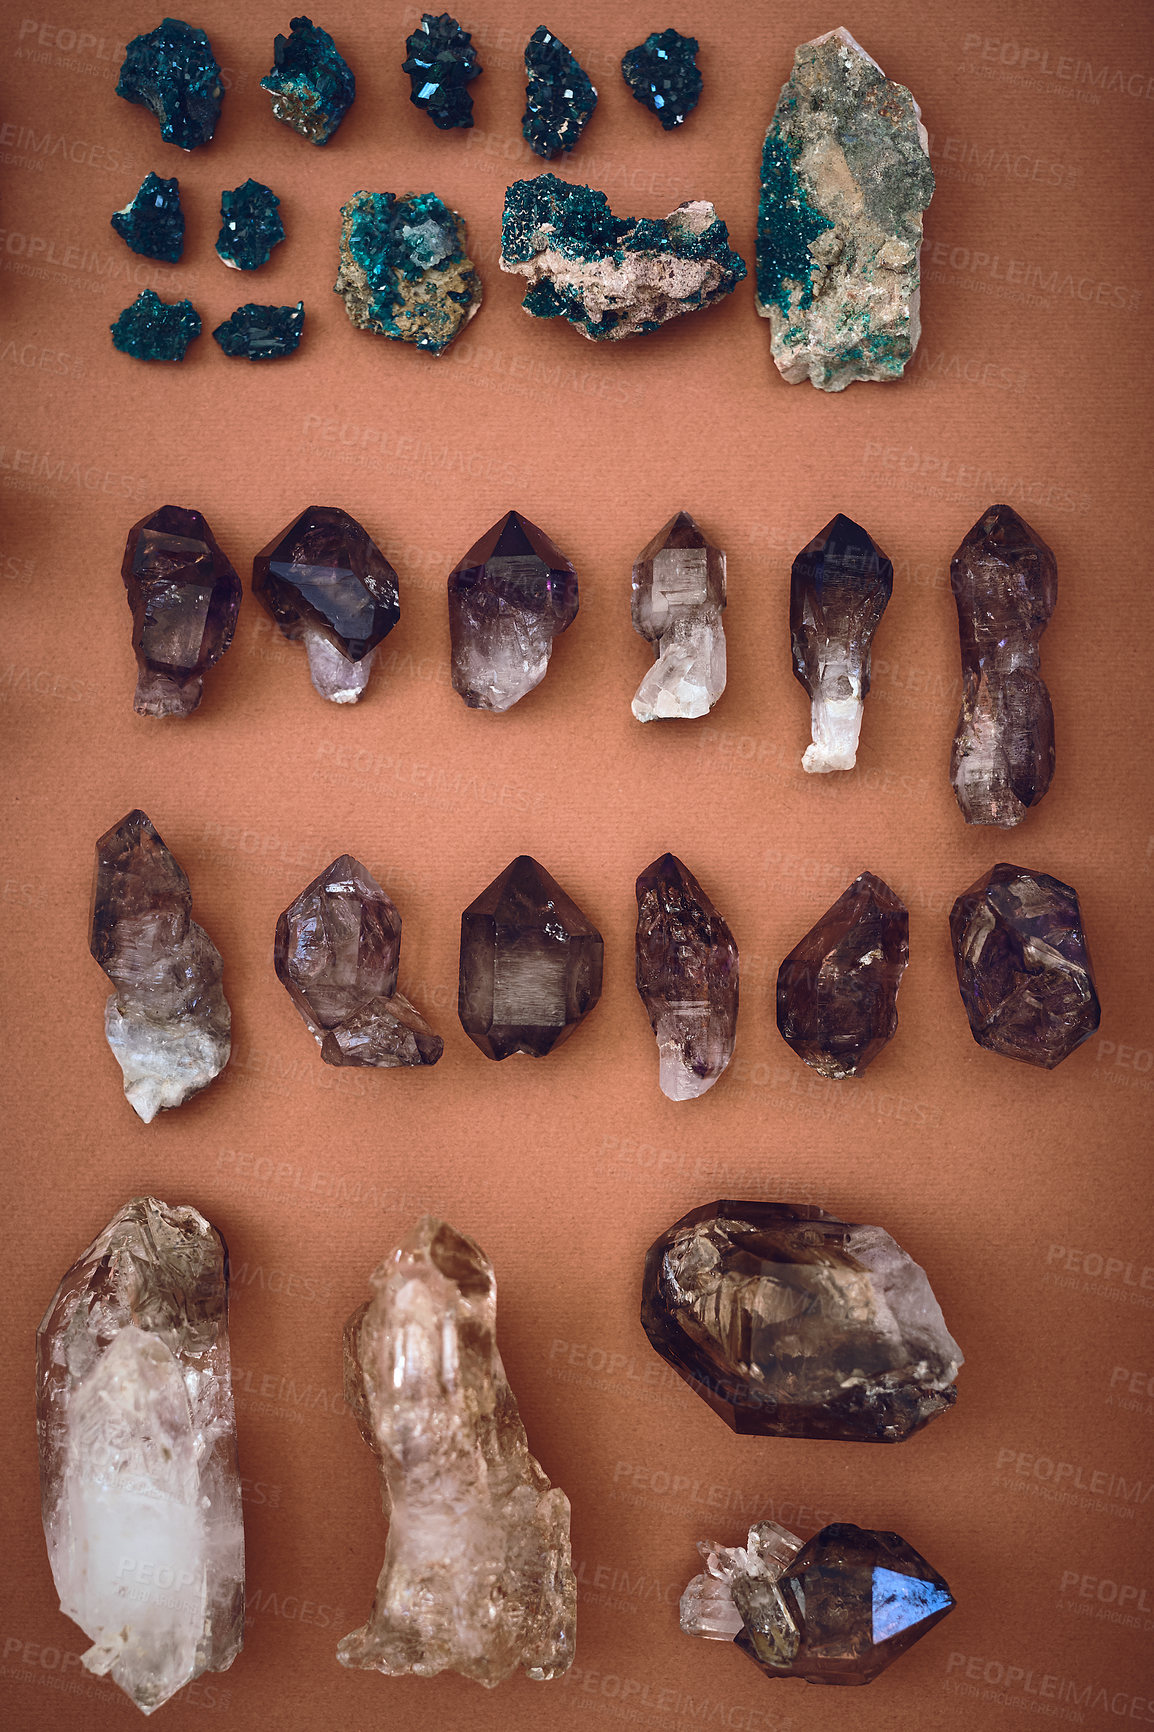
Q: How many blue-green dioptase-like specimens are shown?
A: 12